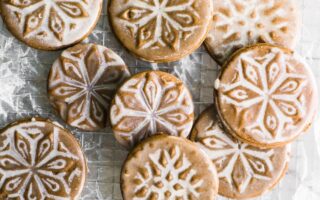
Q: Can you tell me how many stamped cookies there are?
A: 9